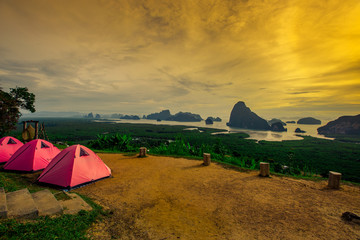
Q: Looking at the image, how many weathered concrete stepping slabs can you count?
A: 4